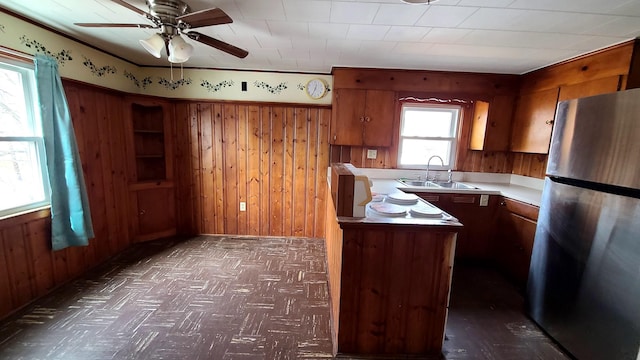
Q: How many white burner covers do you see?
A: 4